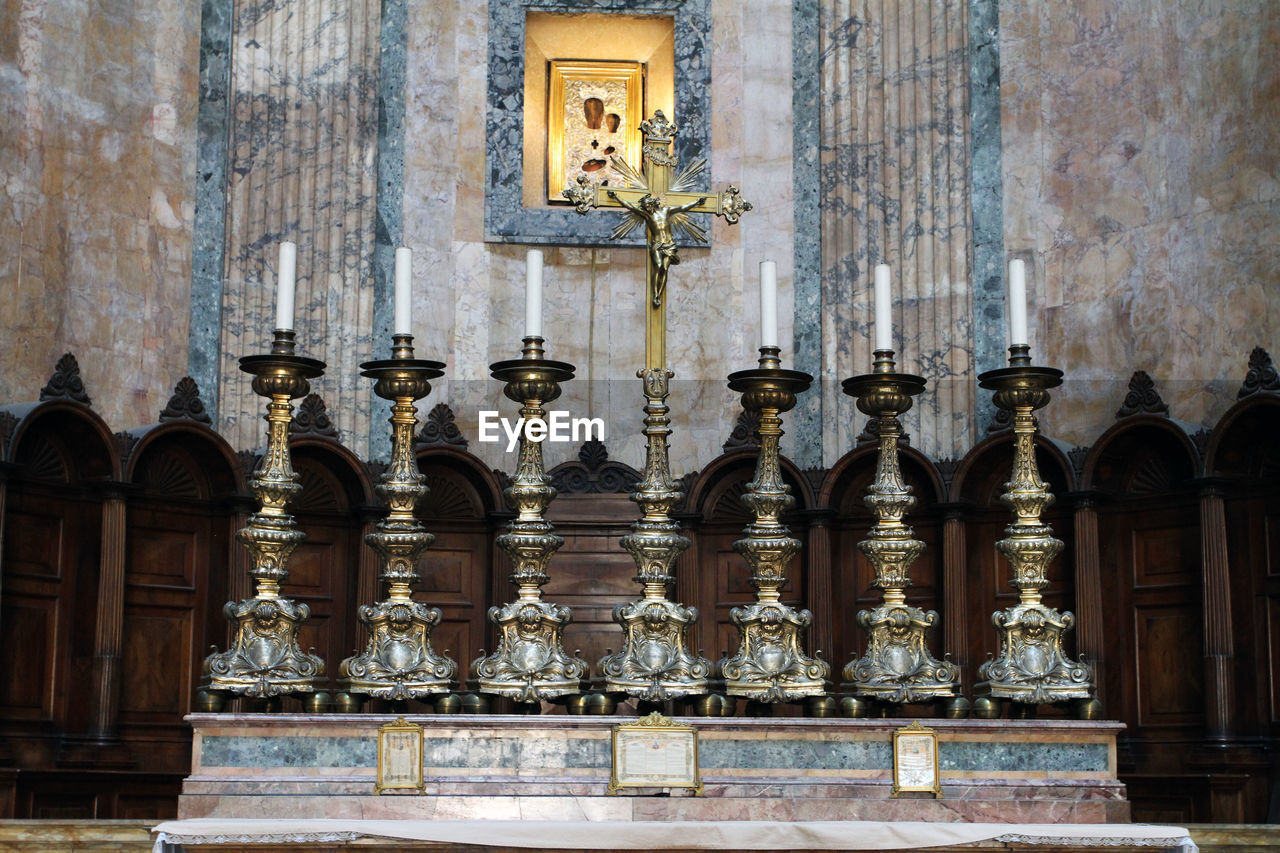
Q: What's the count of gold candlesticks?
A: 6